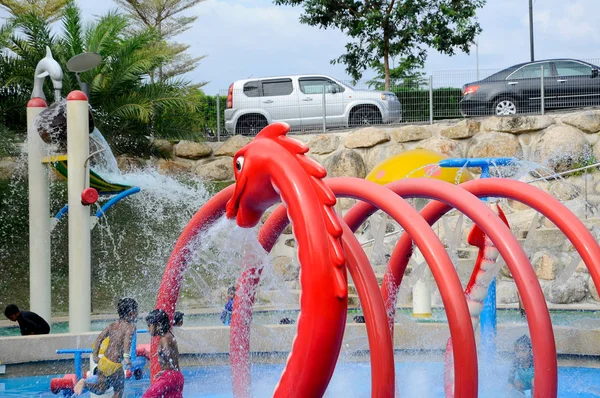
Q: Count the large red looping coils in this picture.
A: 4